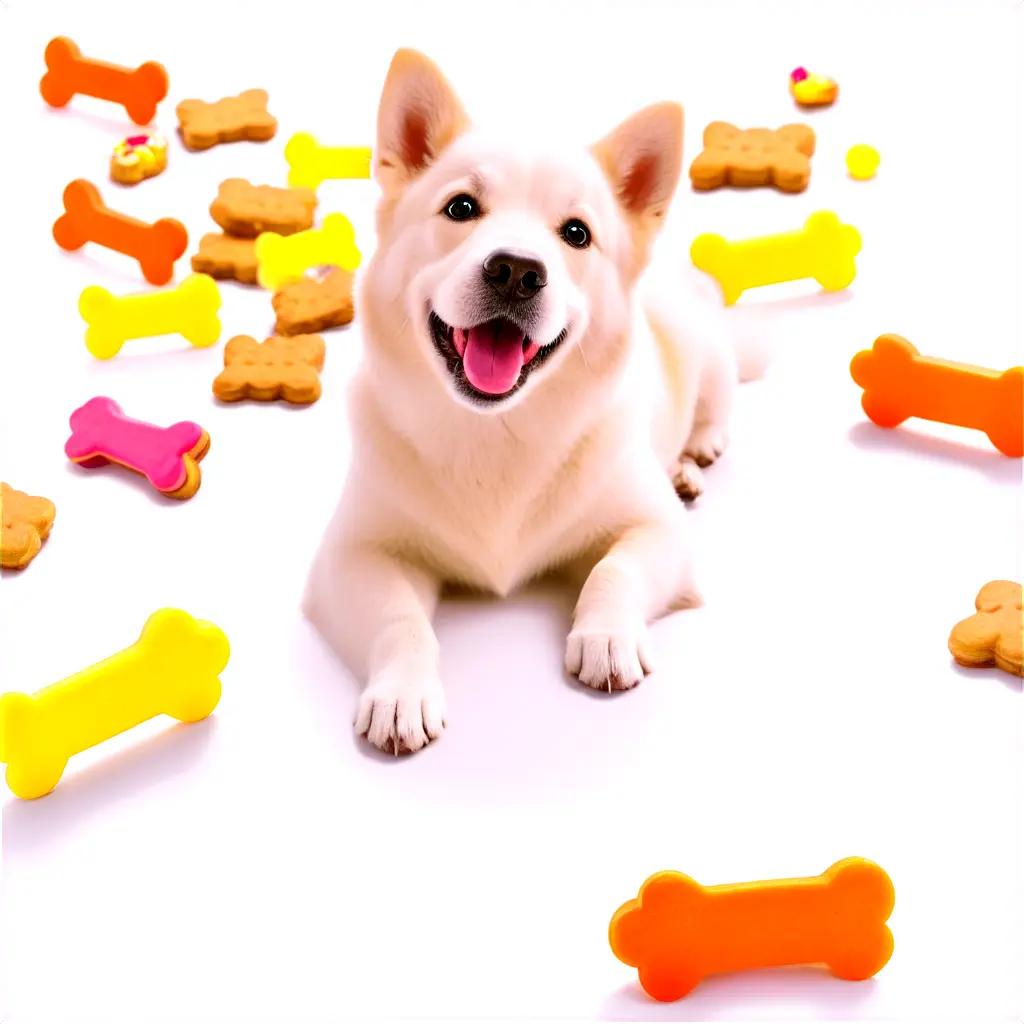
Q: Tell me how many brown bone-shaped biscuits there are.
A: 8